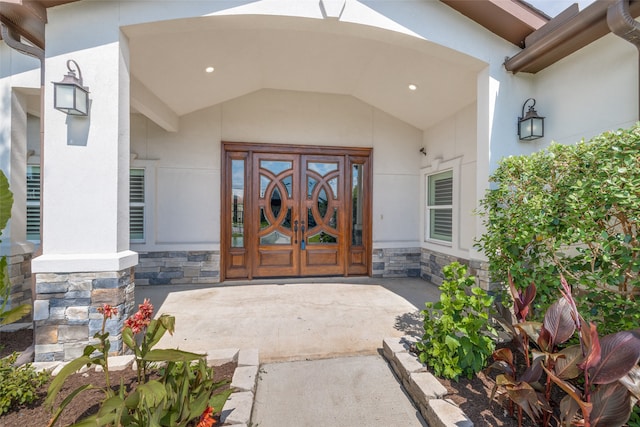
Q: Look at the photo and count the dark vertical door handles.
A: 2